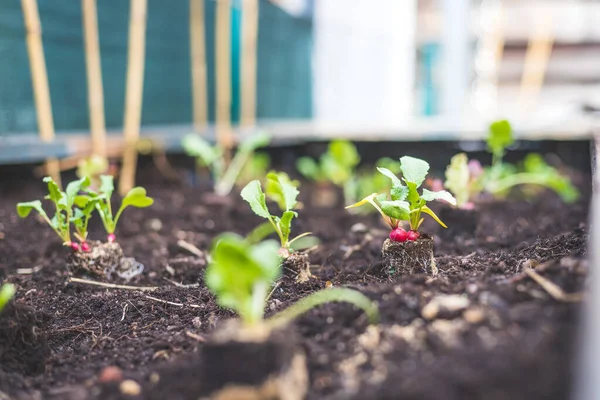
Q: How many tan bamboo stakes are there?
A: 6